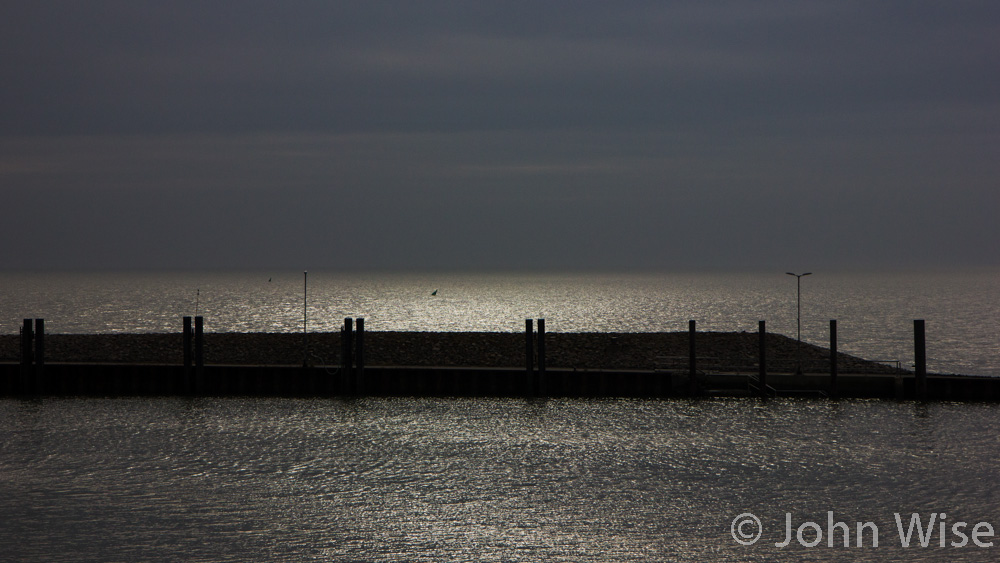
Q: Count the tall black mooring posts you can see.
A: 12